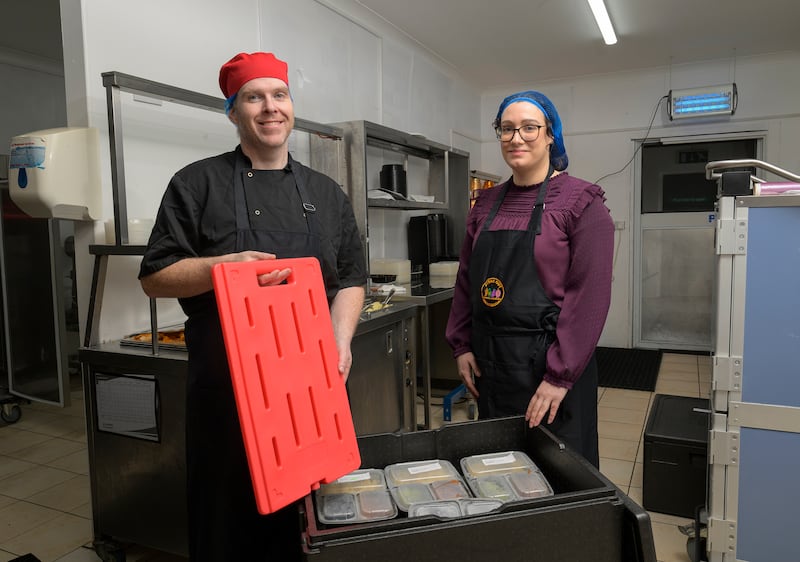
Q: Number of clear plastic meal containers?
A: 4